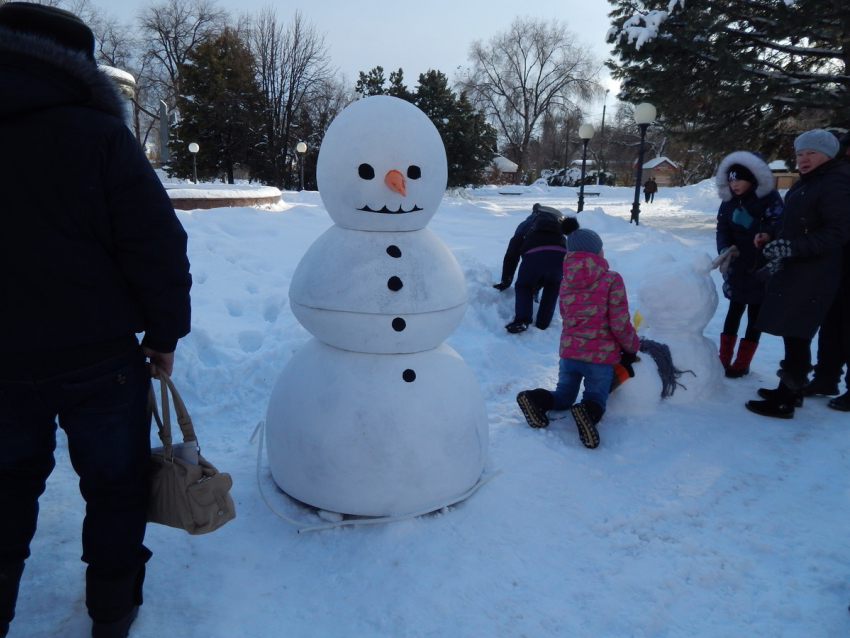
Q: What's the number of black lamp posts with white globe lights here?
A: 4